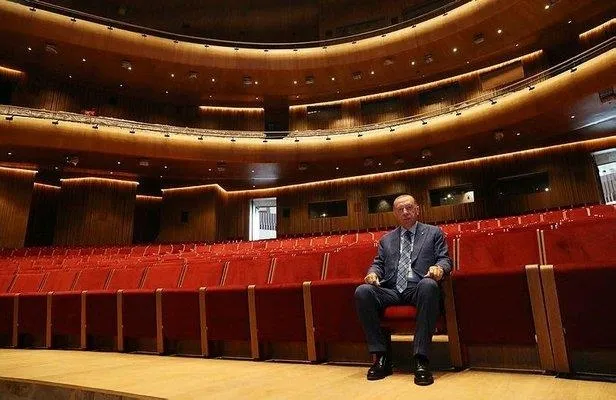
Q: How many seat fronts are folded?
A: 11